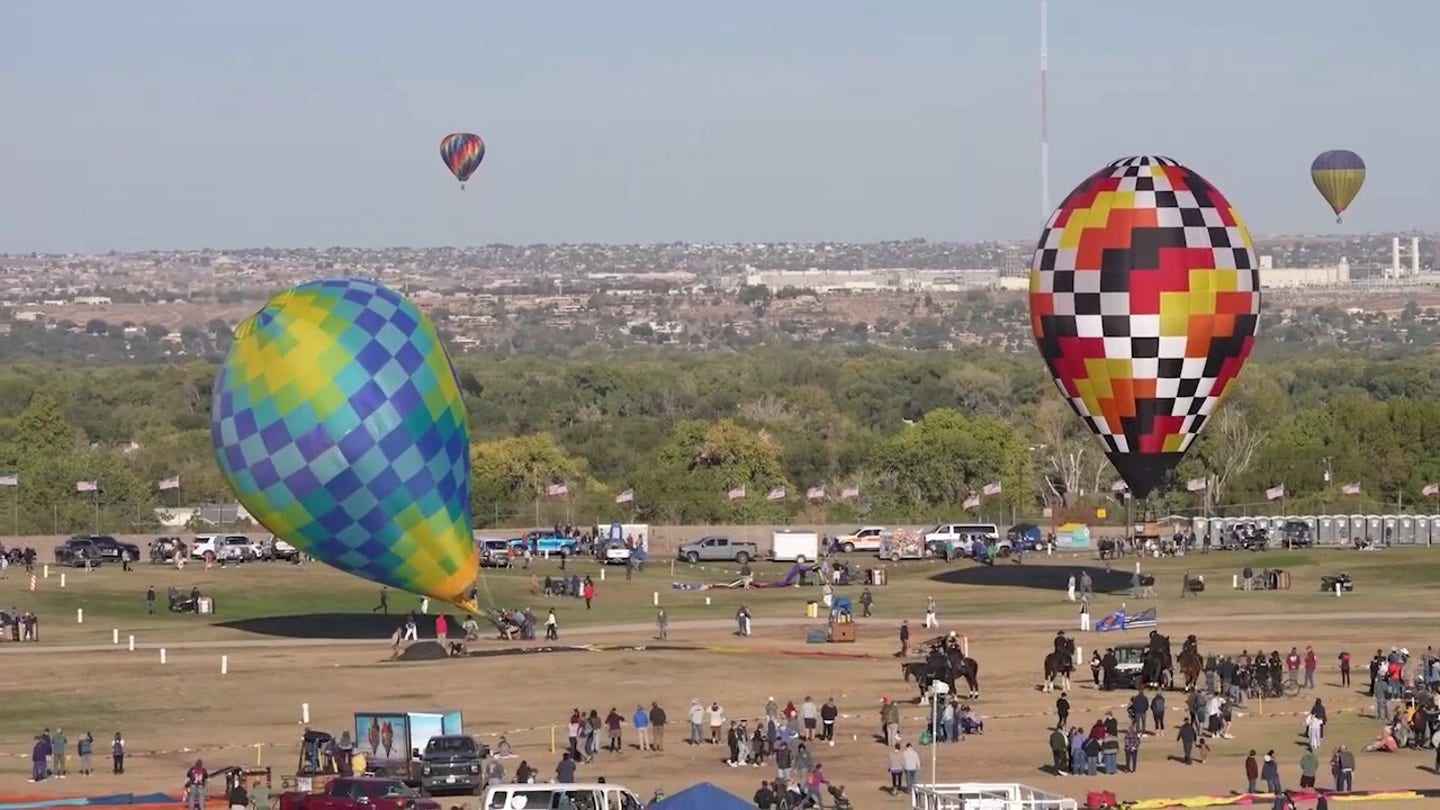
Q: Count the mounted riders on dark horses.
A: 5